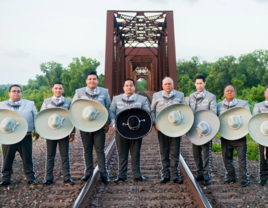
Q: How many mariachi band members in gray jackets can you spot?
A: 8